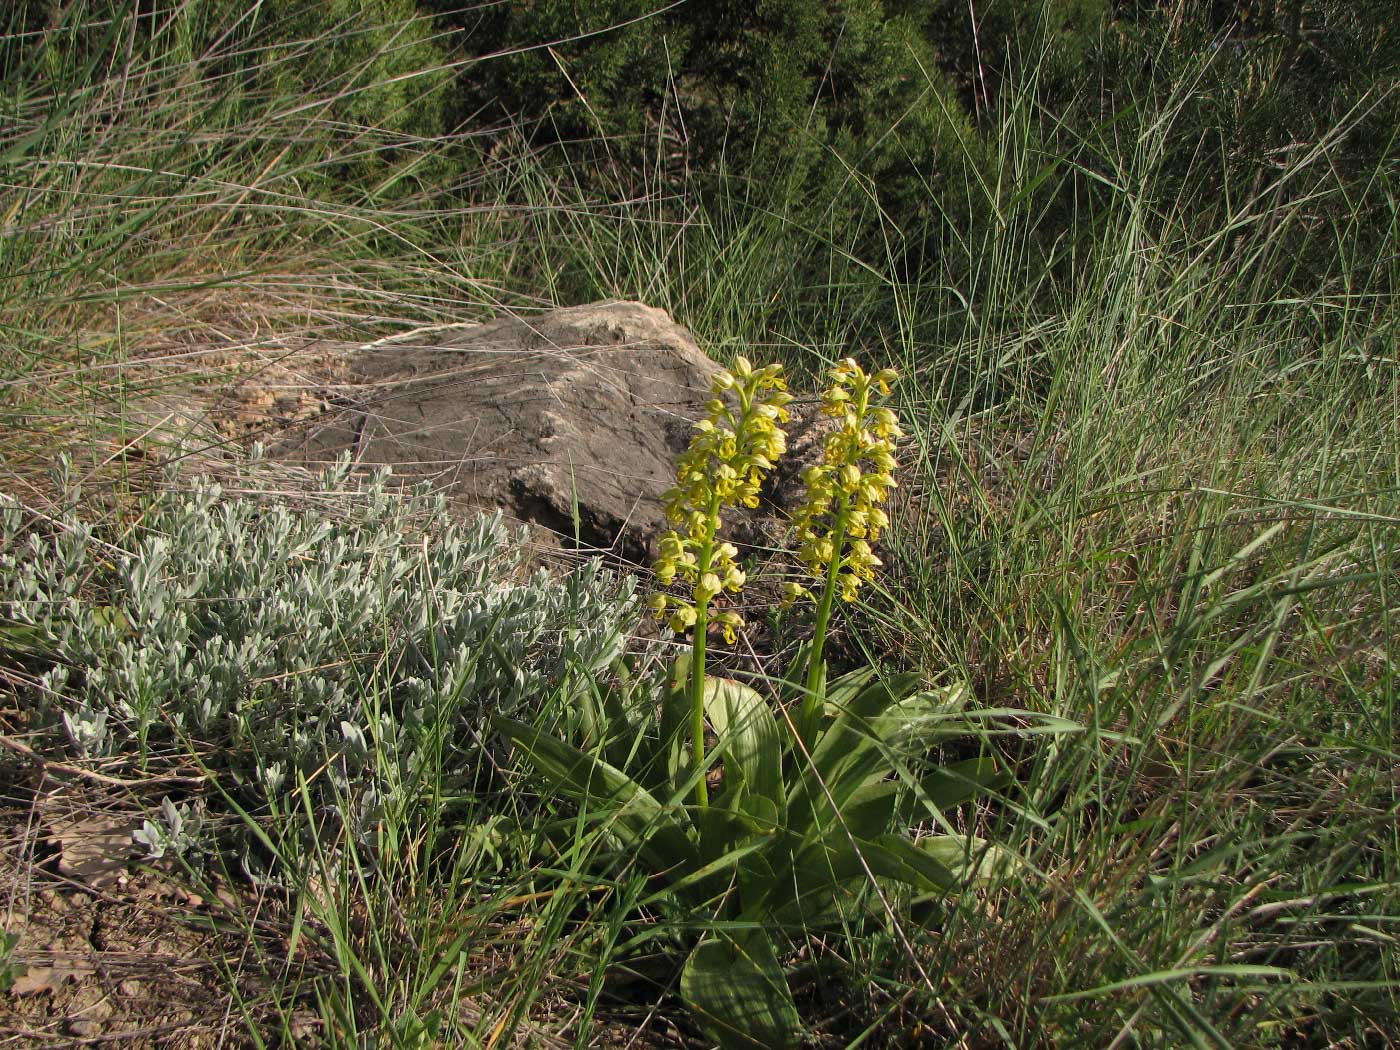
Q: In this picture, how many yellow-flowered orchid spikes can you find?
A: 2